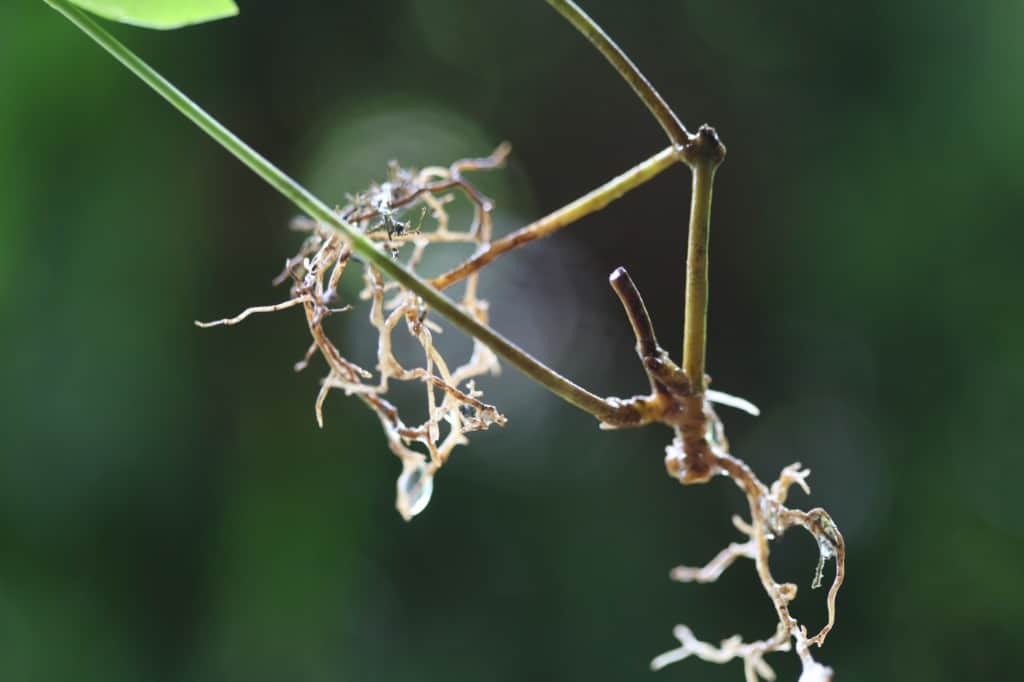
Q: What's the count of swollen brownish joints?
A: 2